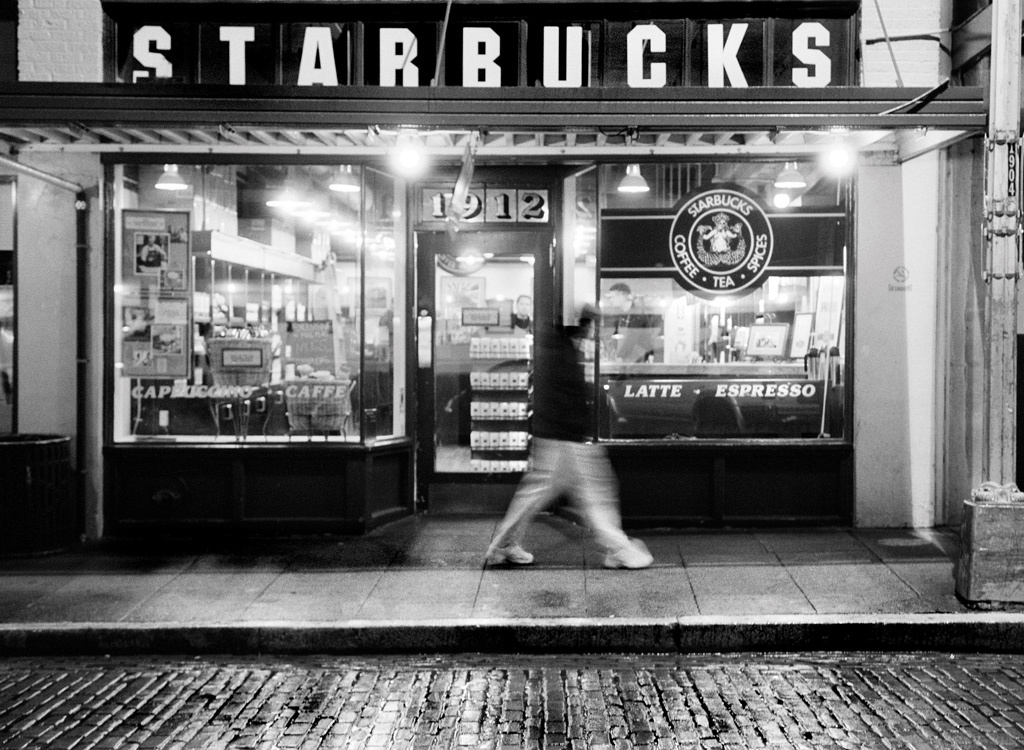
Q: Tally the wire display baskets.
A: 2